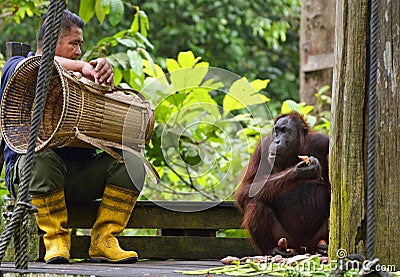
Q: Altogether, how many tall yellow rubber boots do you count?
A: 2